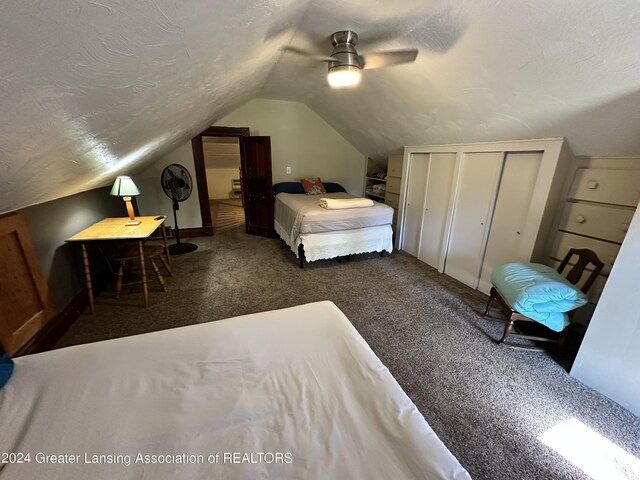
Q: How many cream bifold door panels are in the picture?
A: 4